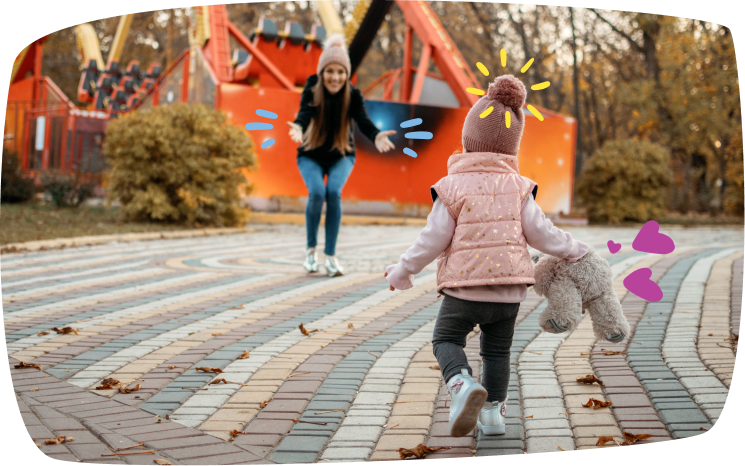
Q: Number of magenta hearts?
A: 3